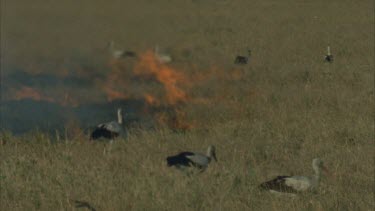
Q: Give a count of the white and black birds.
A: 7